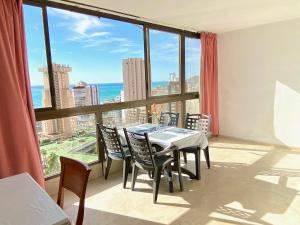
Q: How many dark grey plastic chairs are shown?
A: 4